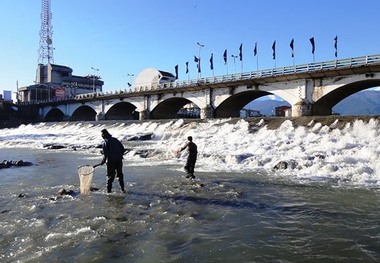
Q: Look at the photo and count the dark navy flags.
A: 11